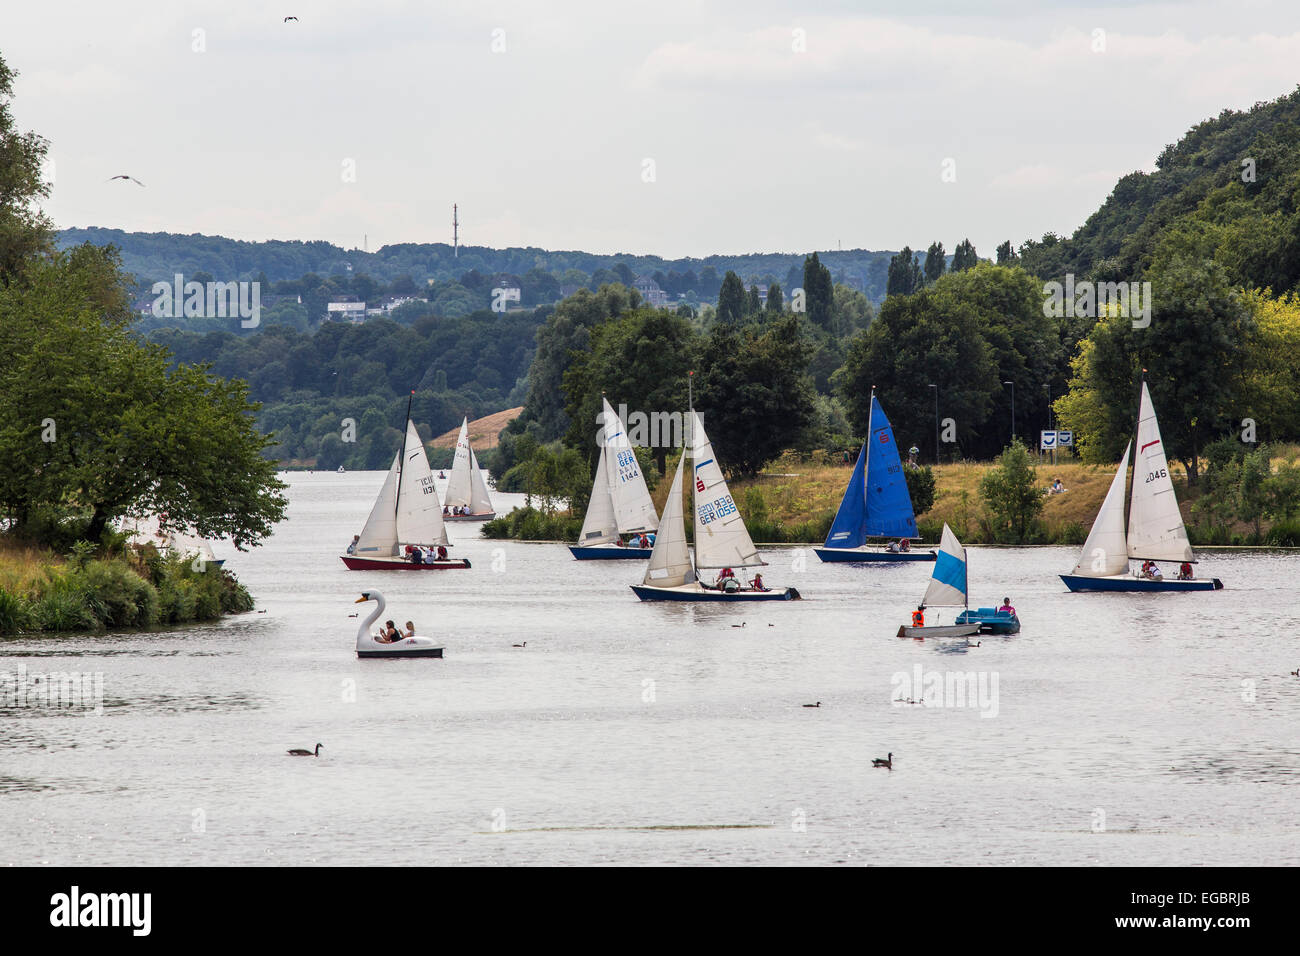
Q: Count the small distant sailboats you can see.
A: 1